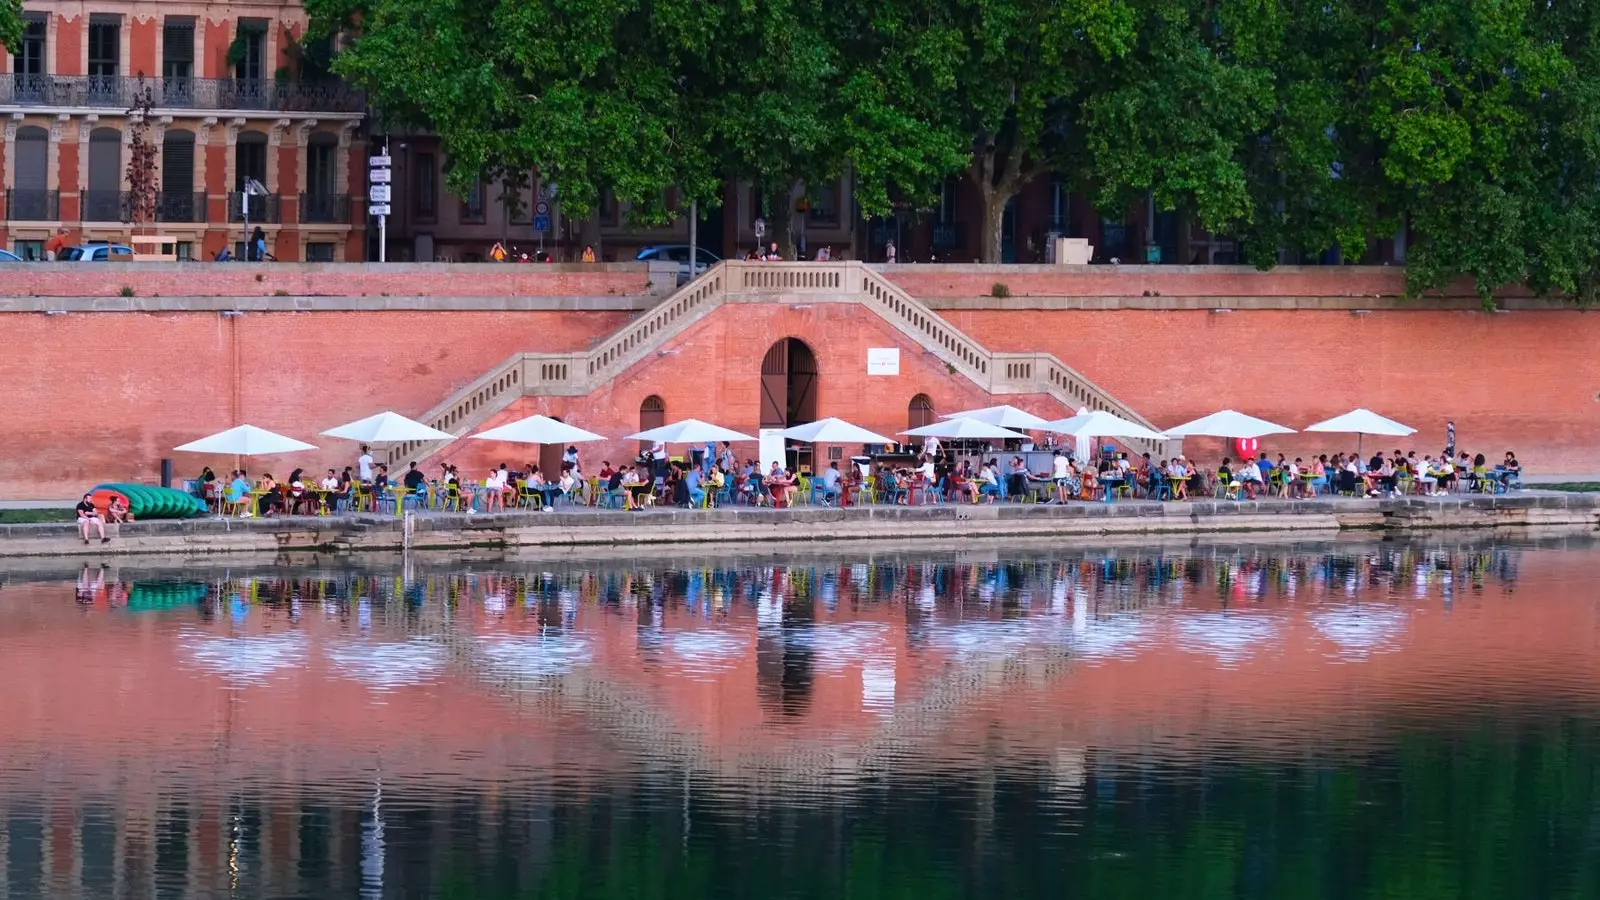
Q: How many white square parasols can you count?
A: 10